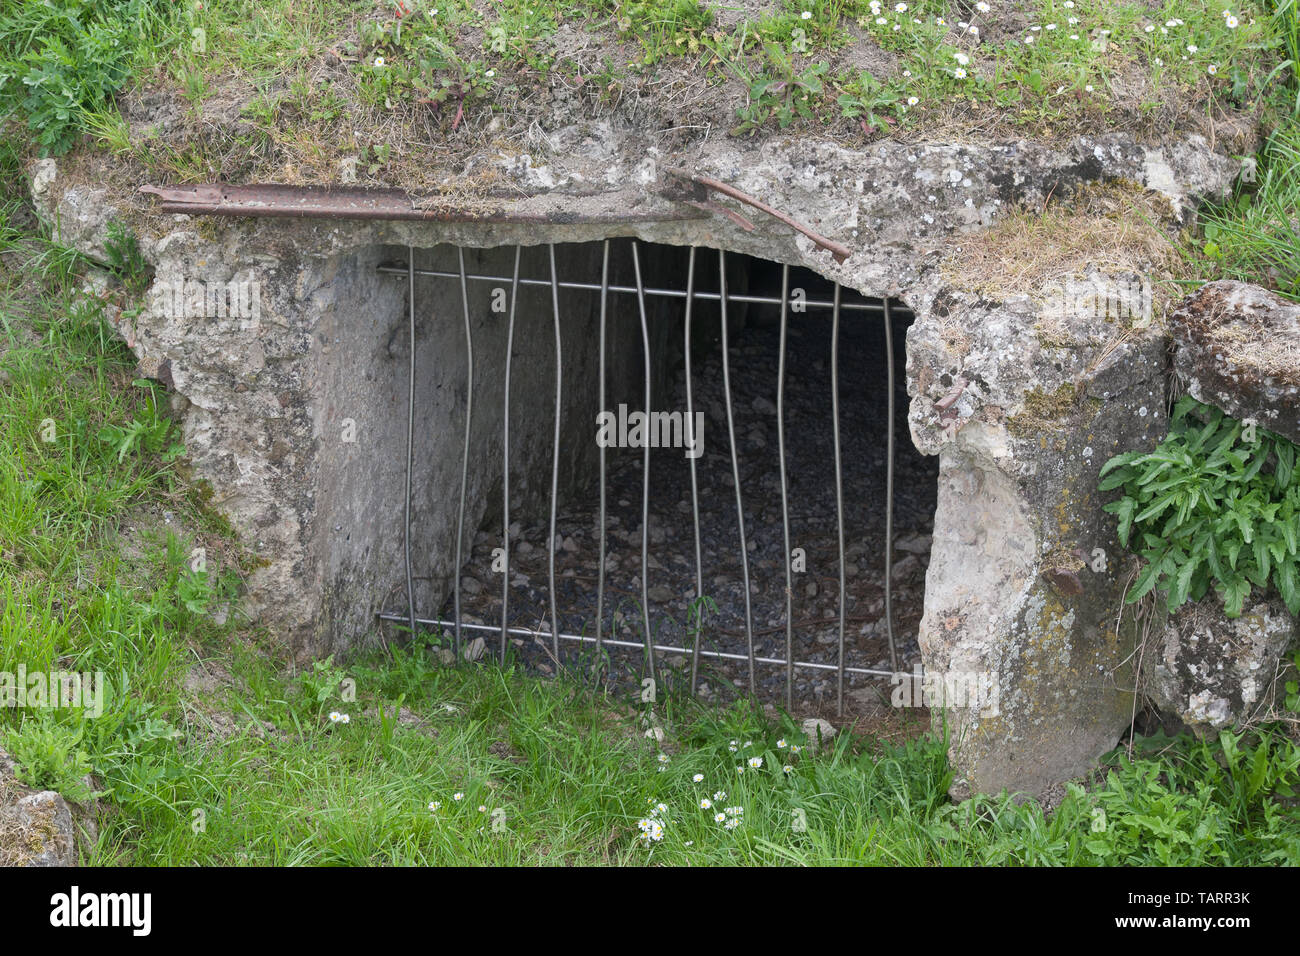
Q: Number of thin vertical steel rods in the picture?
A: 11